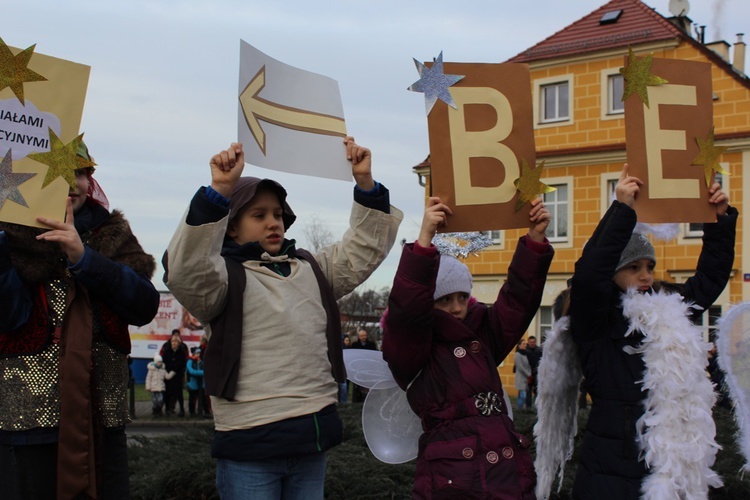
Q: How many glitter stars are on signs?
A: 7